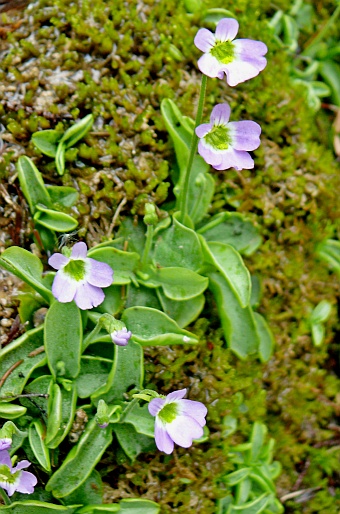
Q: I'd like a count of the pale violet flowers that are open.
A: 5